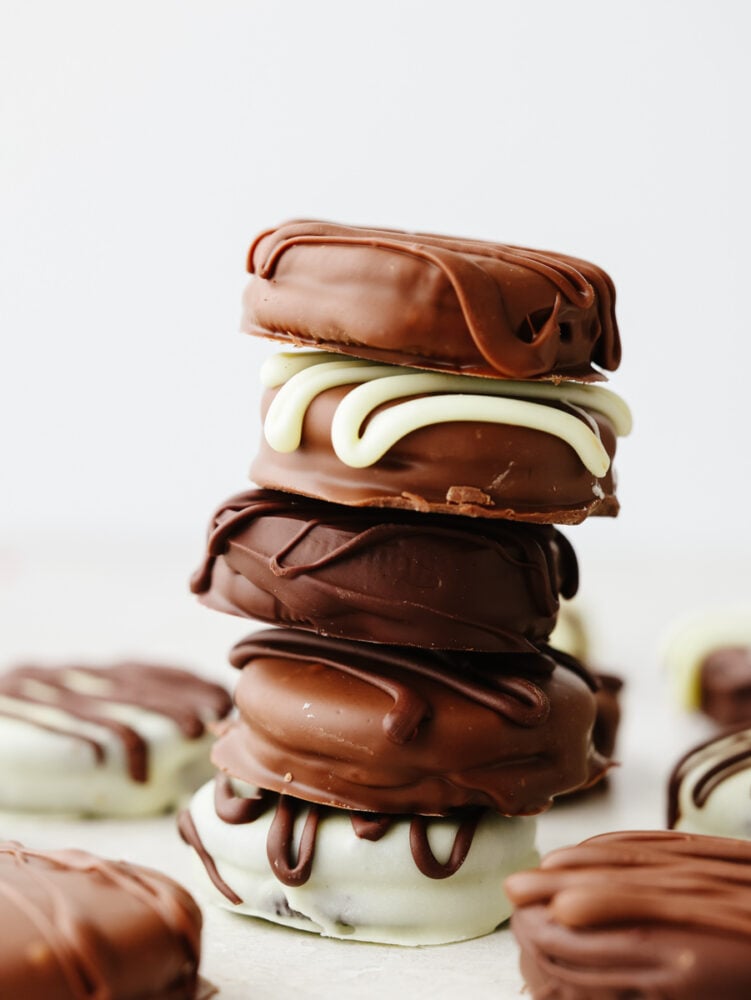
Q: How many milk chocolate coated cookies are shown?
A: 5